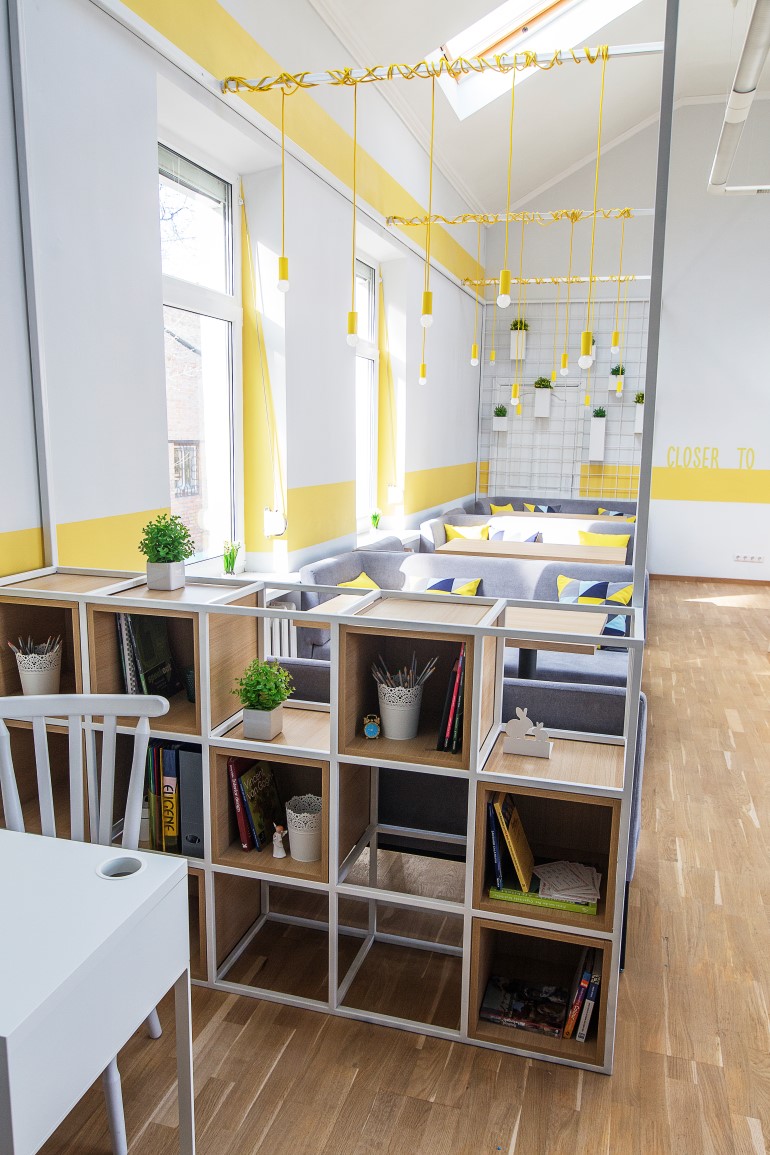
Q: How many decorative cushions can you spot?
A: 9